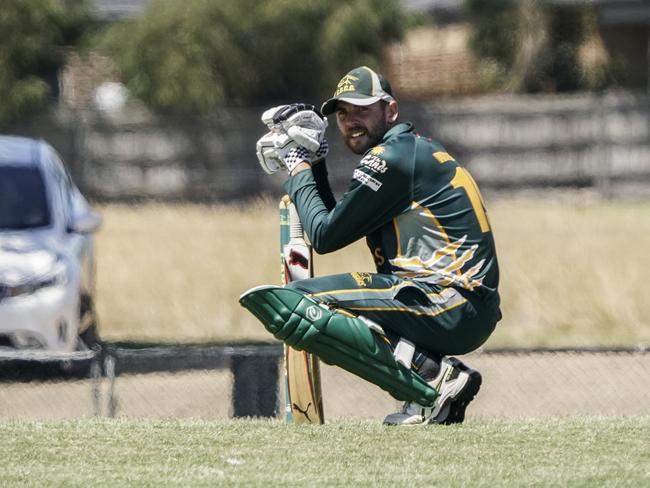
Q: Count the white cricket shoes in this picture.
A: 2